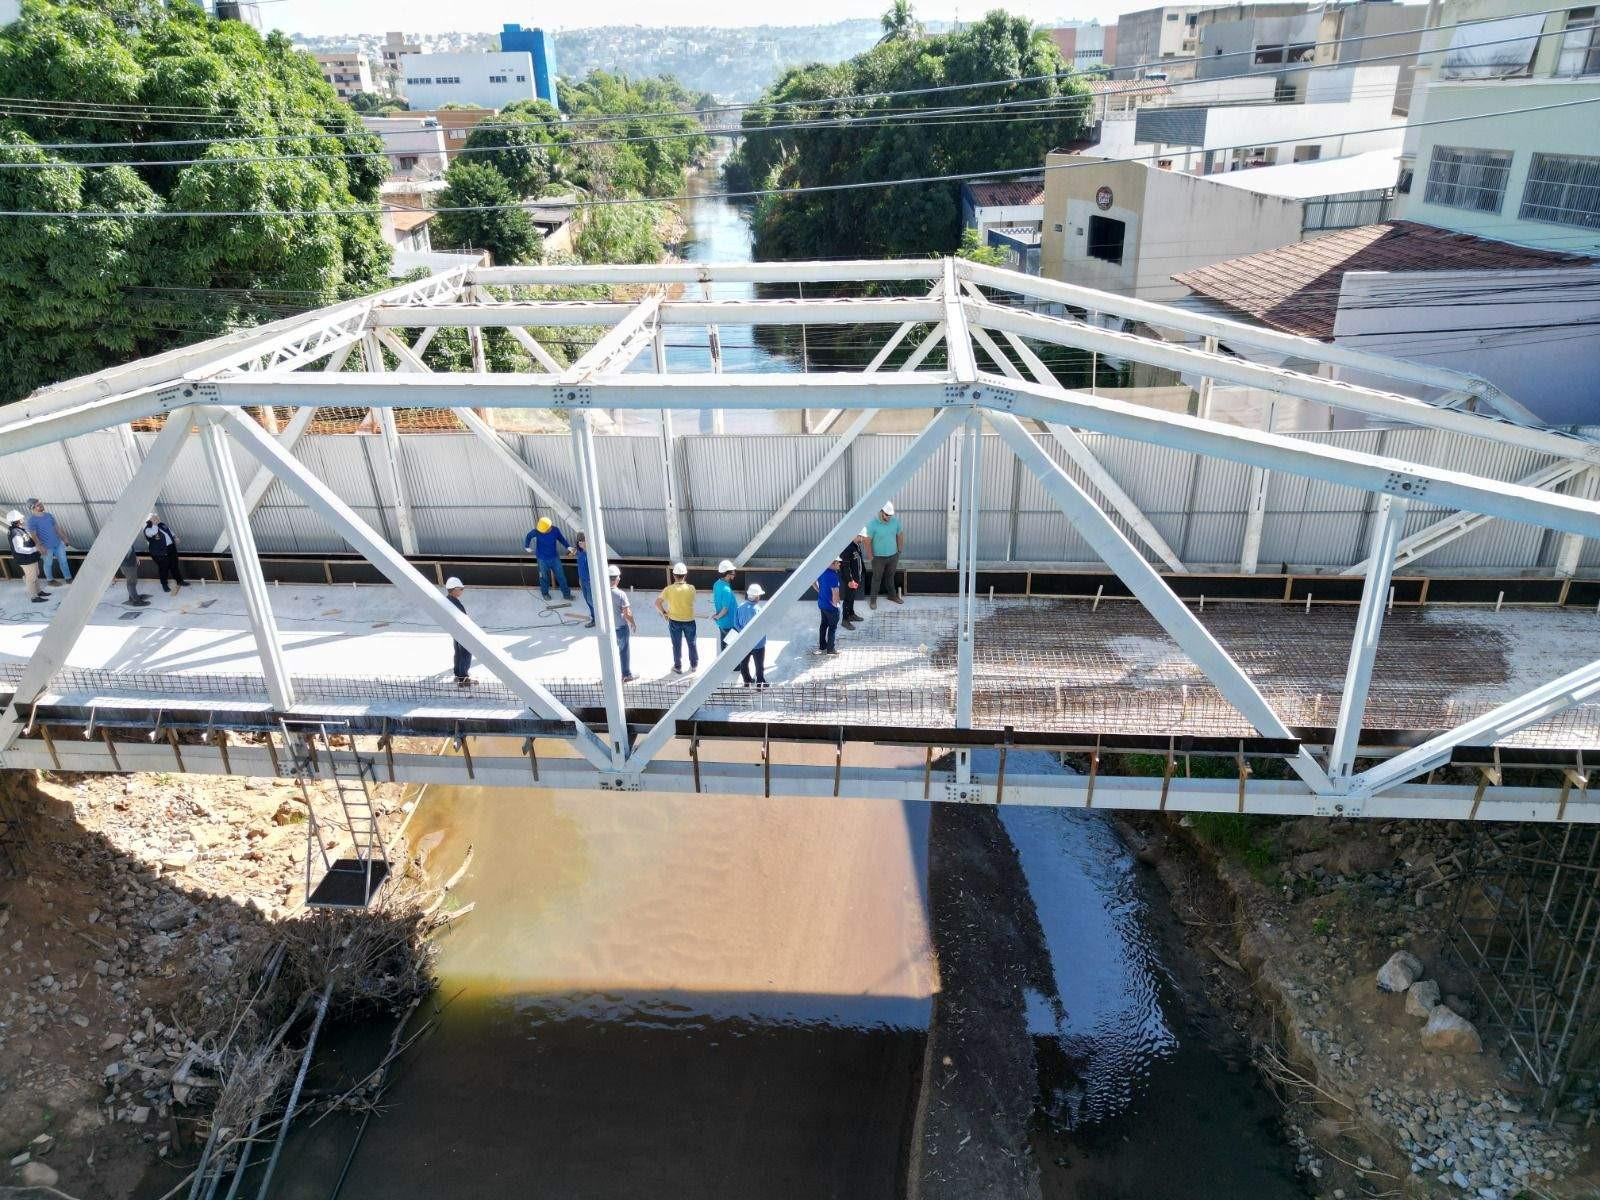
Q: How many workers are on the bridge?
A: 14